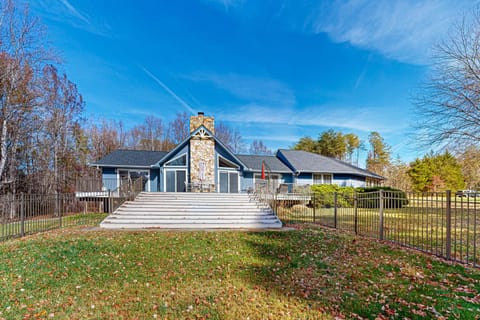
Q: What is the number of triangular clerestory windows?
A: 2